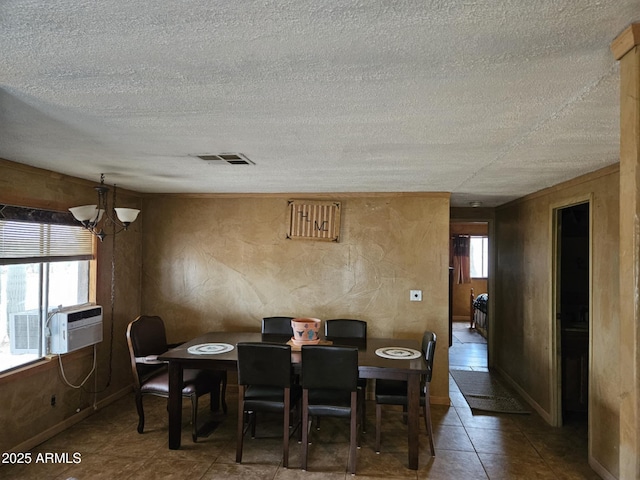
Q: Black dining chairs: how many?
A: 5